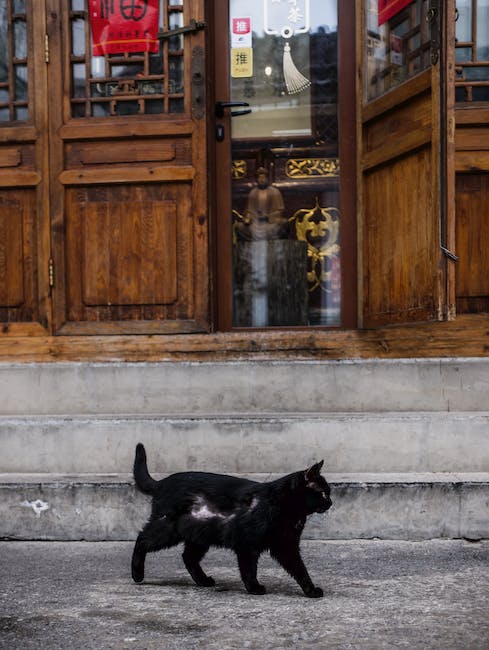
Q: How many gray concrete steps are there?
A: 3